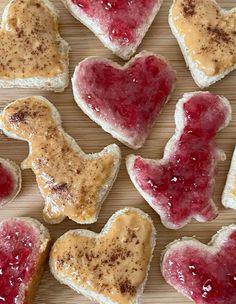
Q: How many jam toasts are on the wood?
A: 6